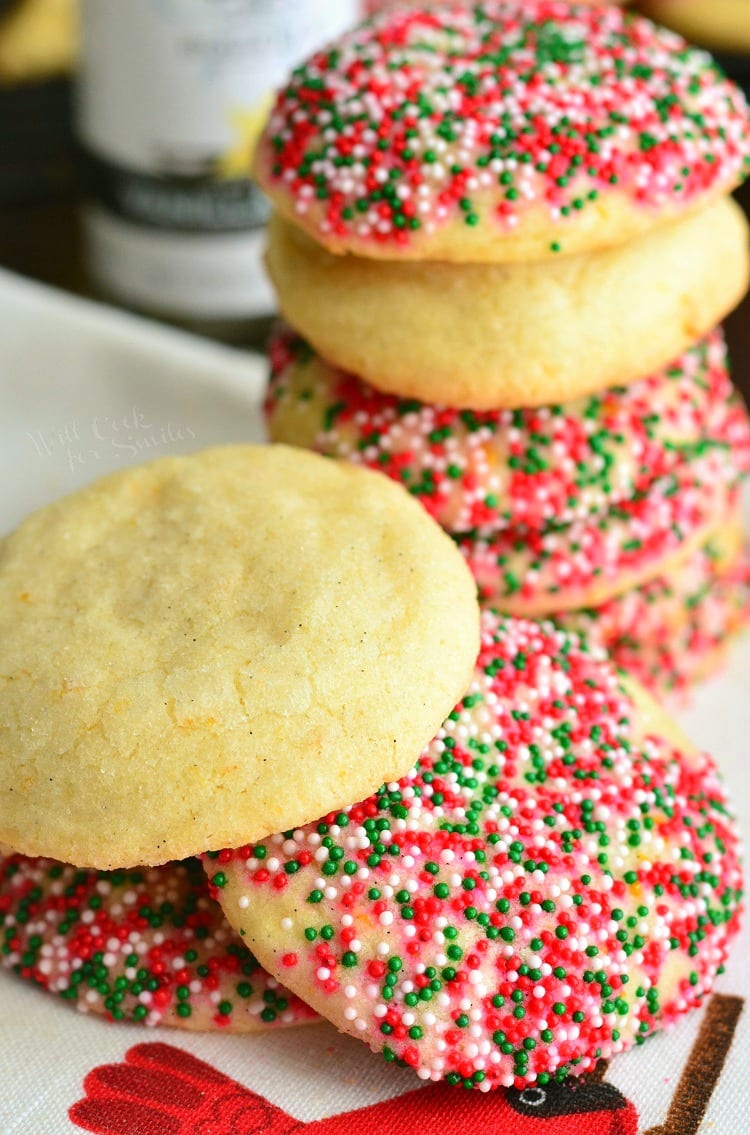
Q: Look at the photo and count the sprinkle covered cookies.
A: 6